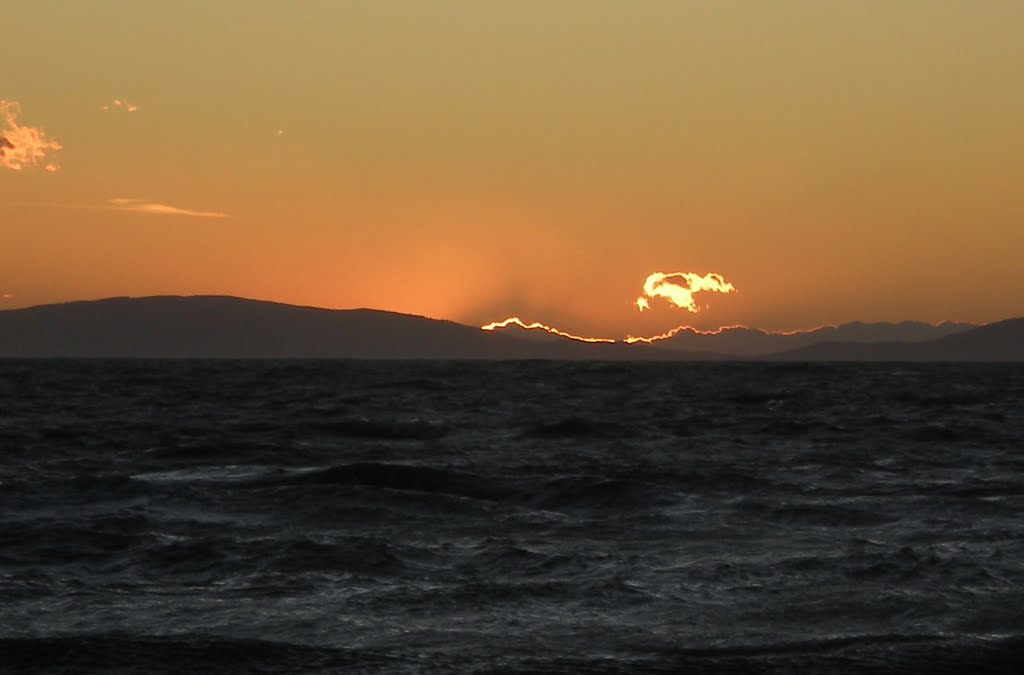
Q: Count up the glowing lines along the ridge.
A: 2